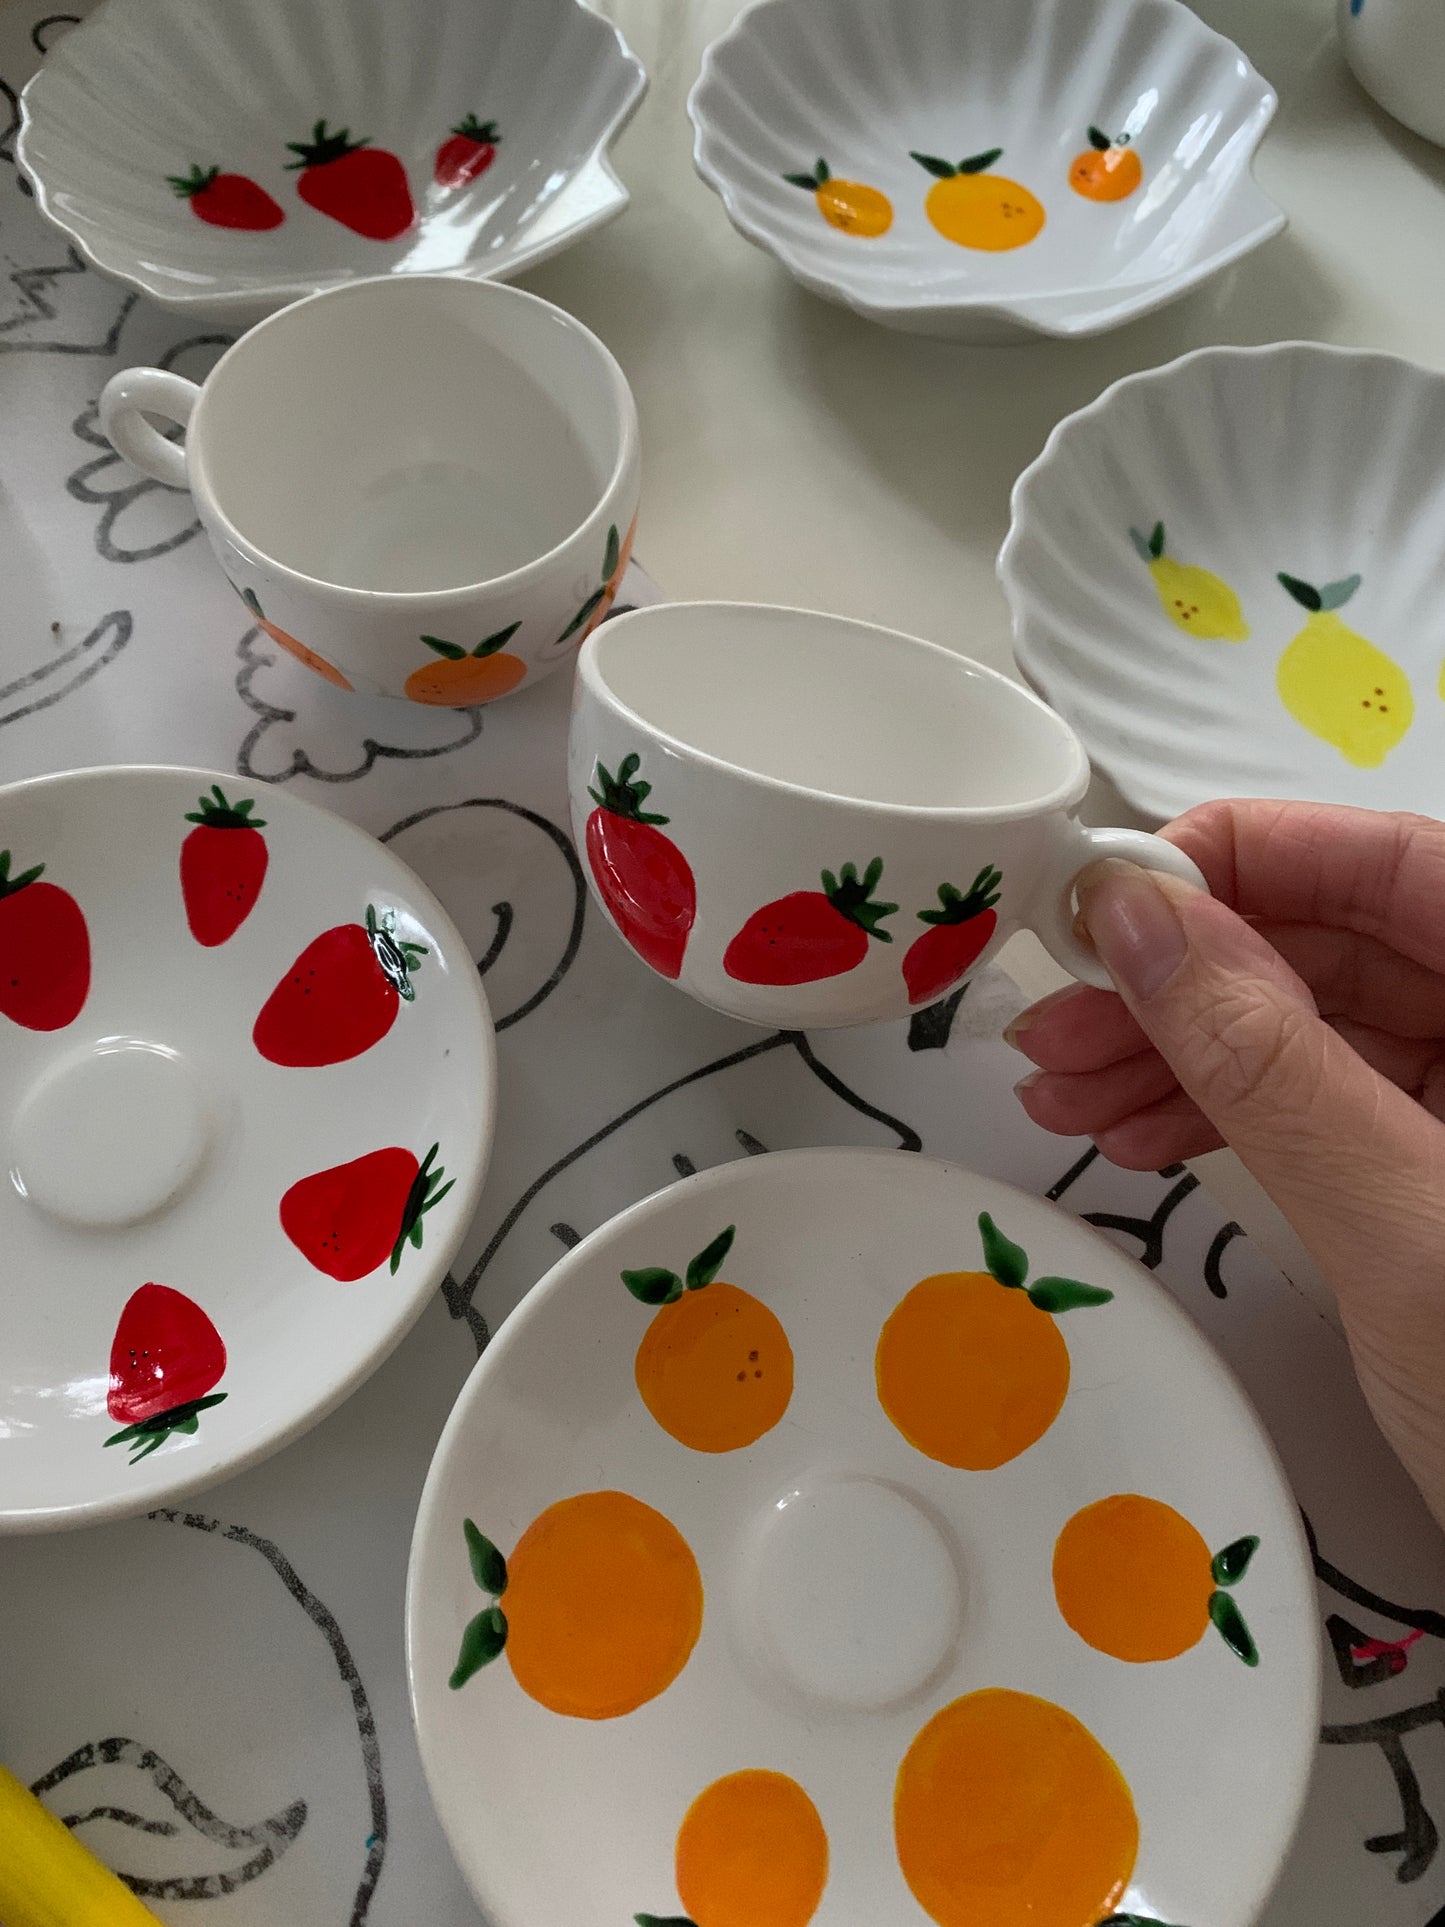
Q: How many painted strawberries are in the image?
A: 11